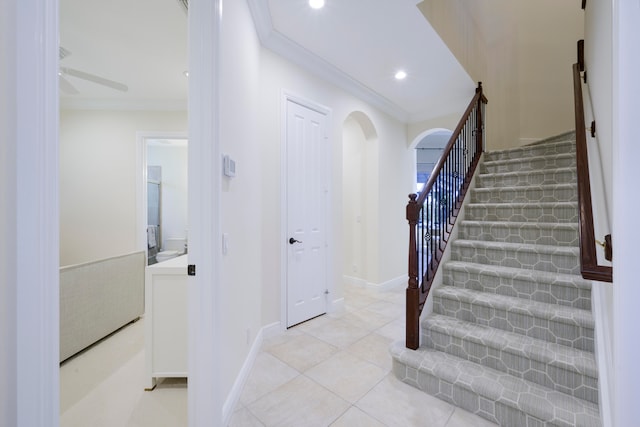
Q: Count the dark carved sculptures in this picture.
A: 0